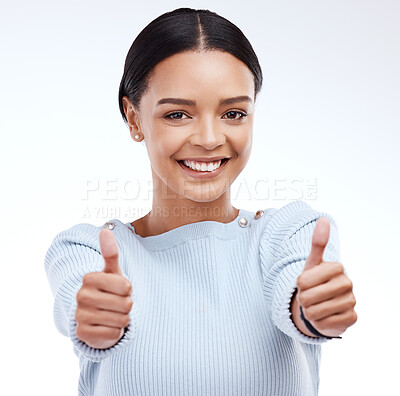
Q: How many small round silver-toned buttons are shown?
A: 3